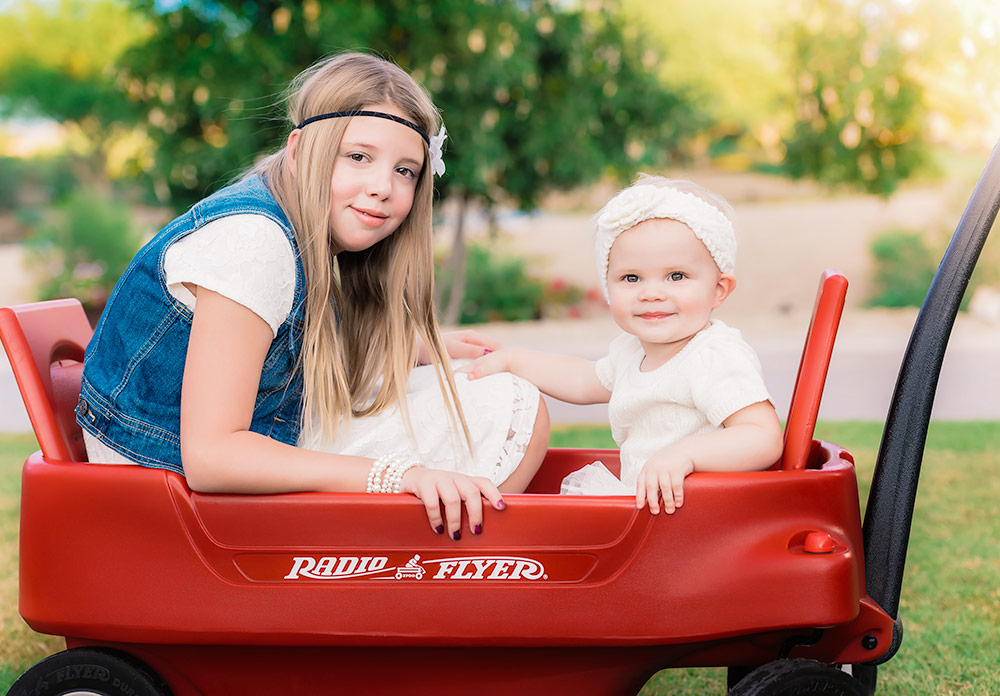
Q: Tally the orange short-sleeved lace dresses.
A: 0